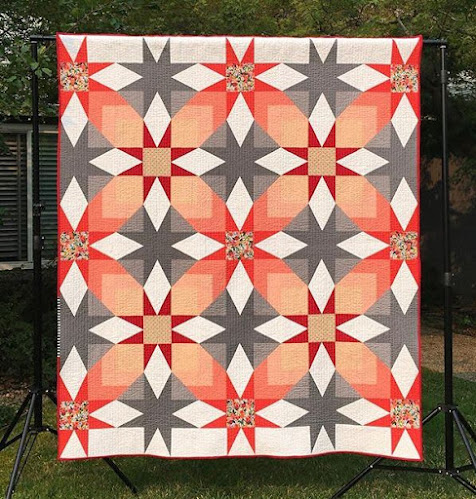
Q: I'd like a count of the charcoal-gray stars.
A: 12